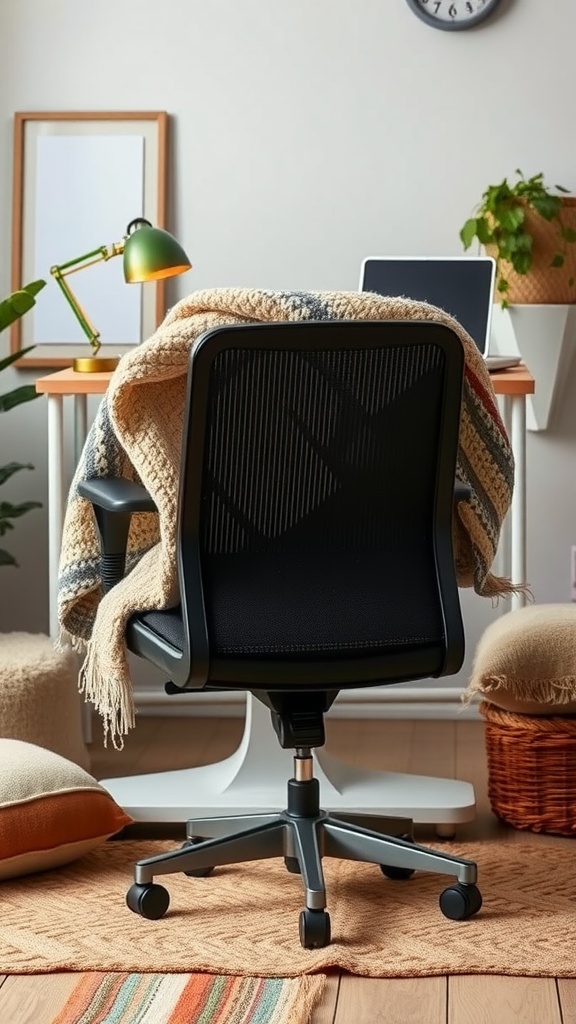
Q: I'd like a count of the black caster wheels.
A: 5